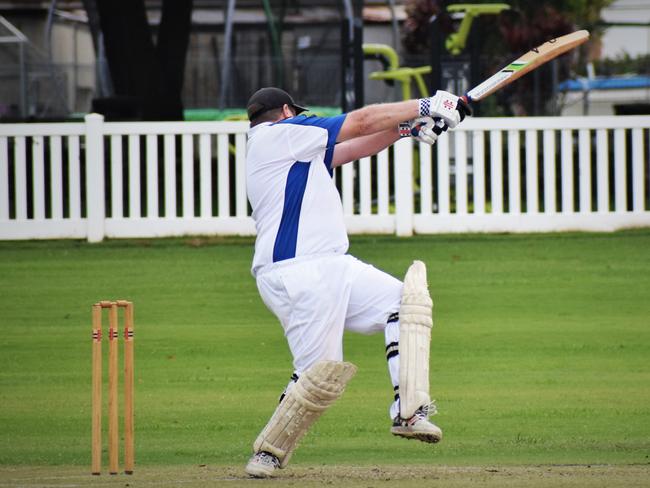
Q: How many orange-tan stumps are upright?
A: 3